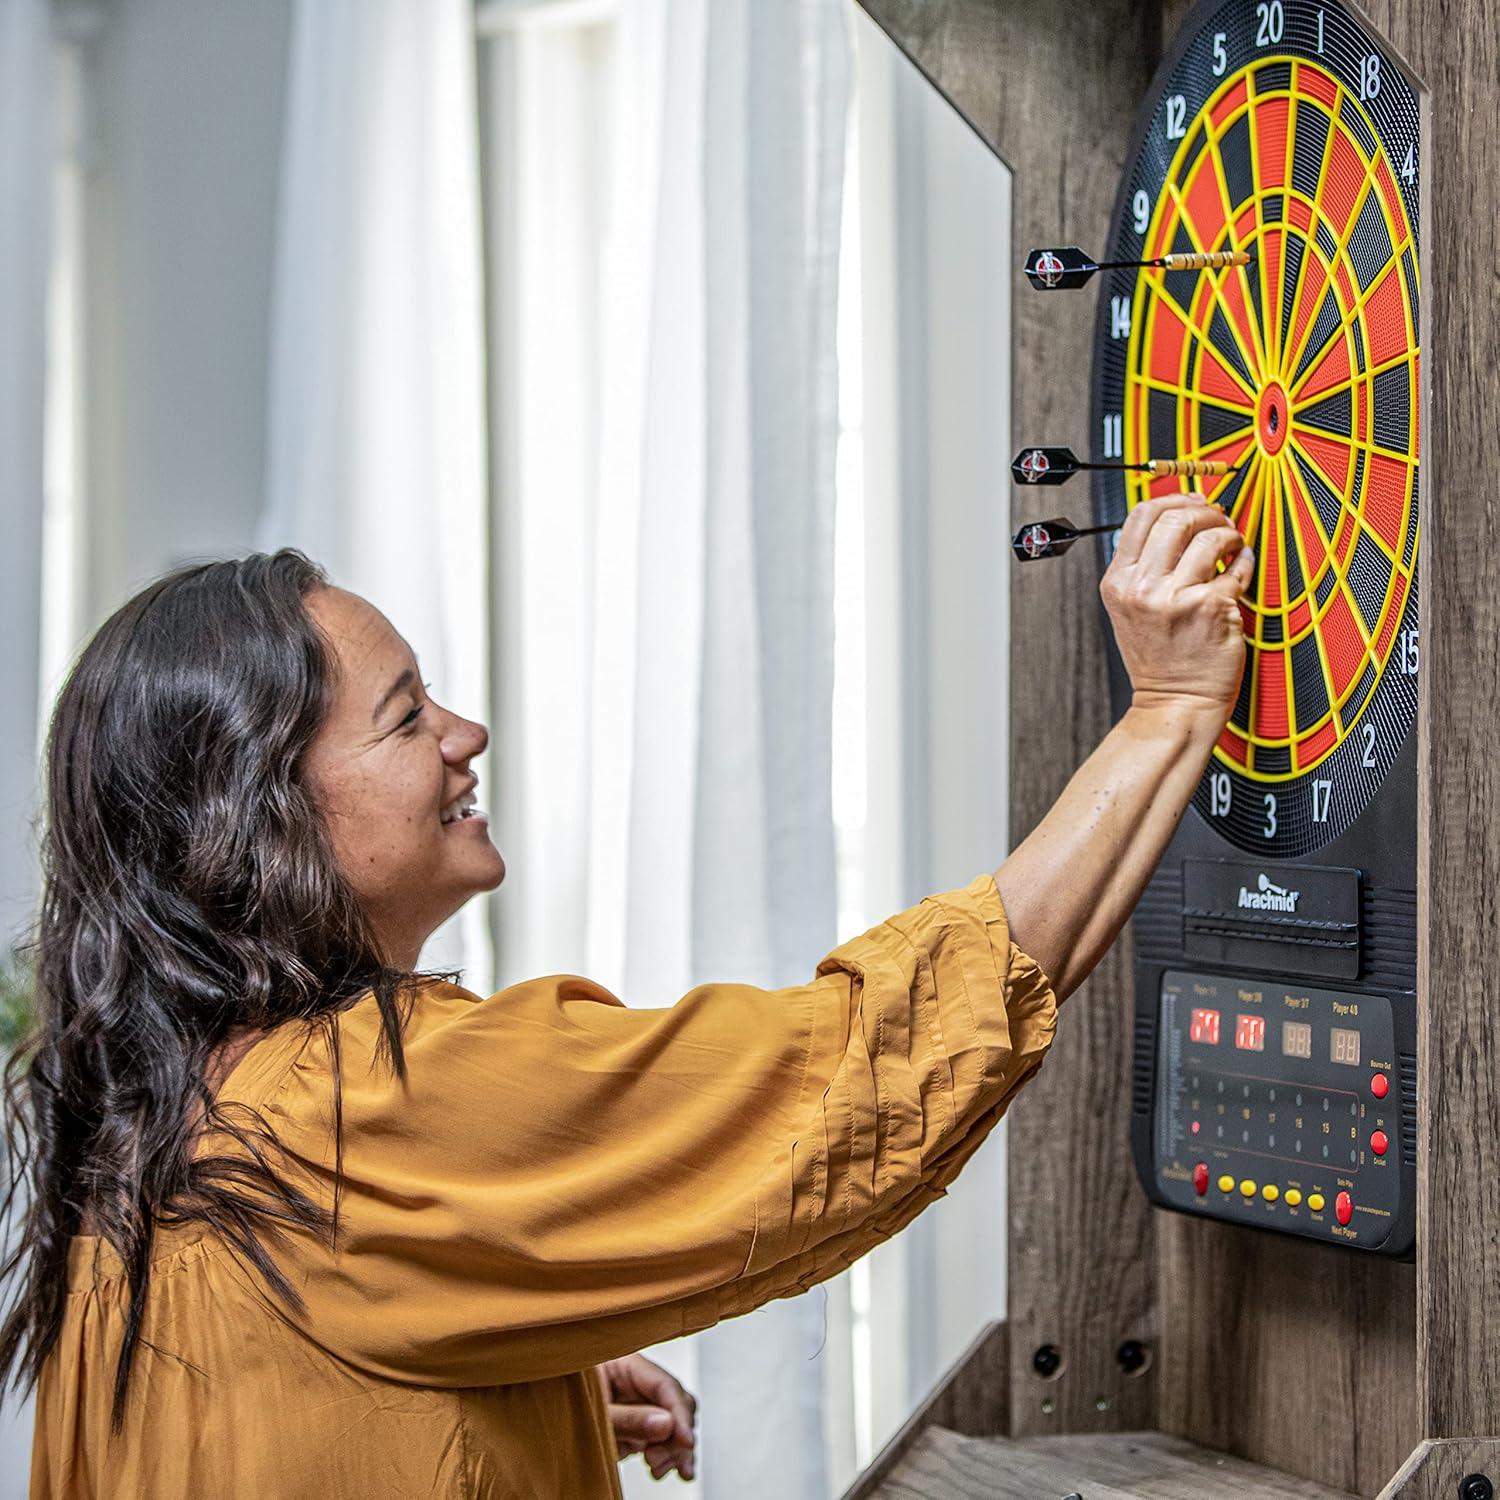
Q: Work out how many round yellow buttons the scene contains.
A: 5